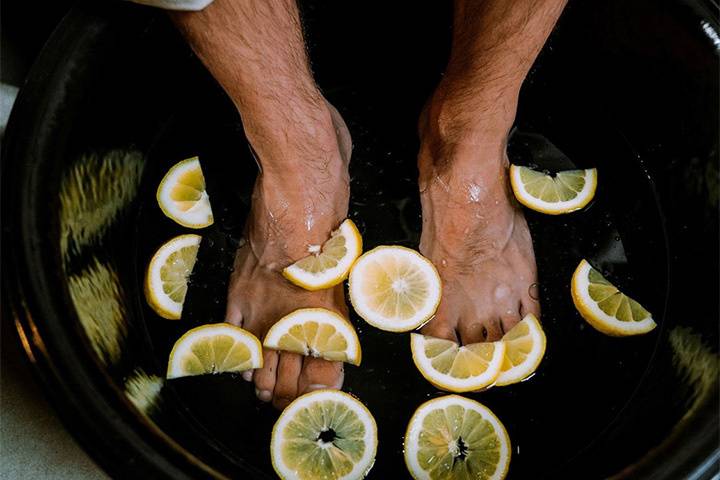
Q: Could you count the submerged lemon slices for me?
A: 12